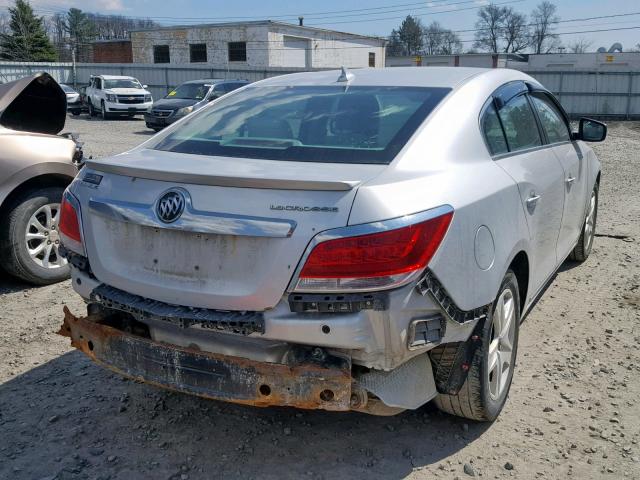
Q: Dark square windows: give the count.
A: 3